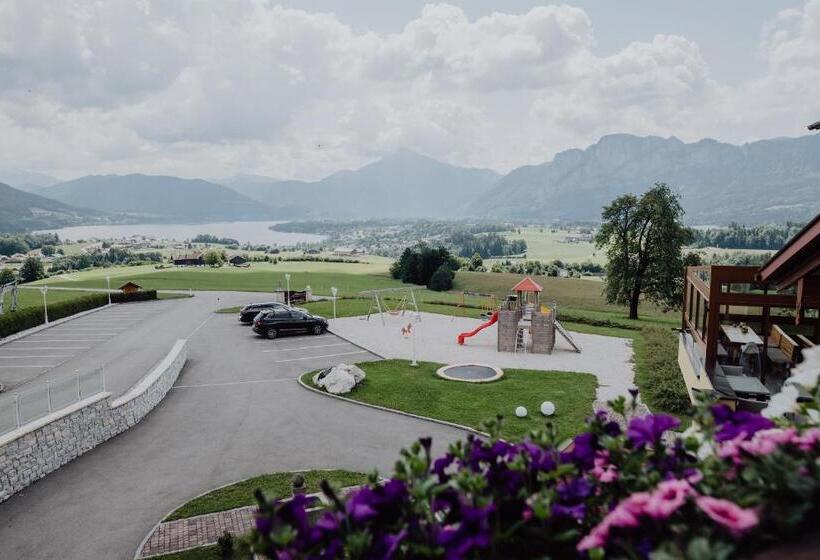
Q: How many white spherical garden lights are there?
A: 2